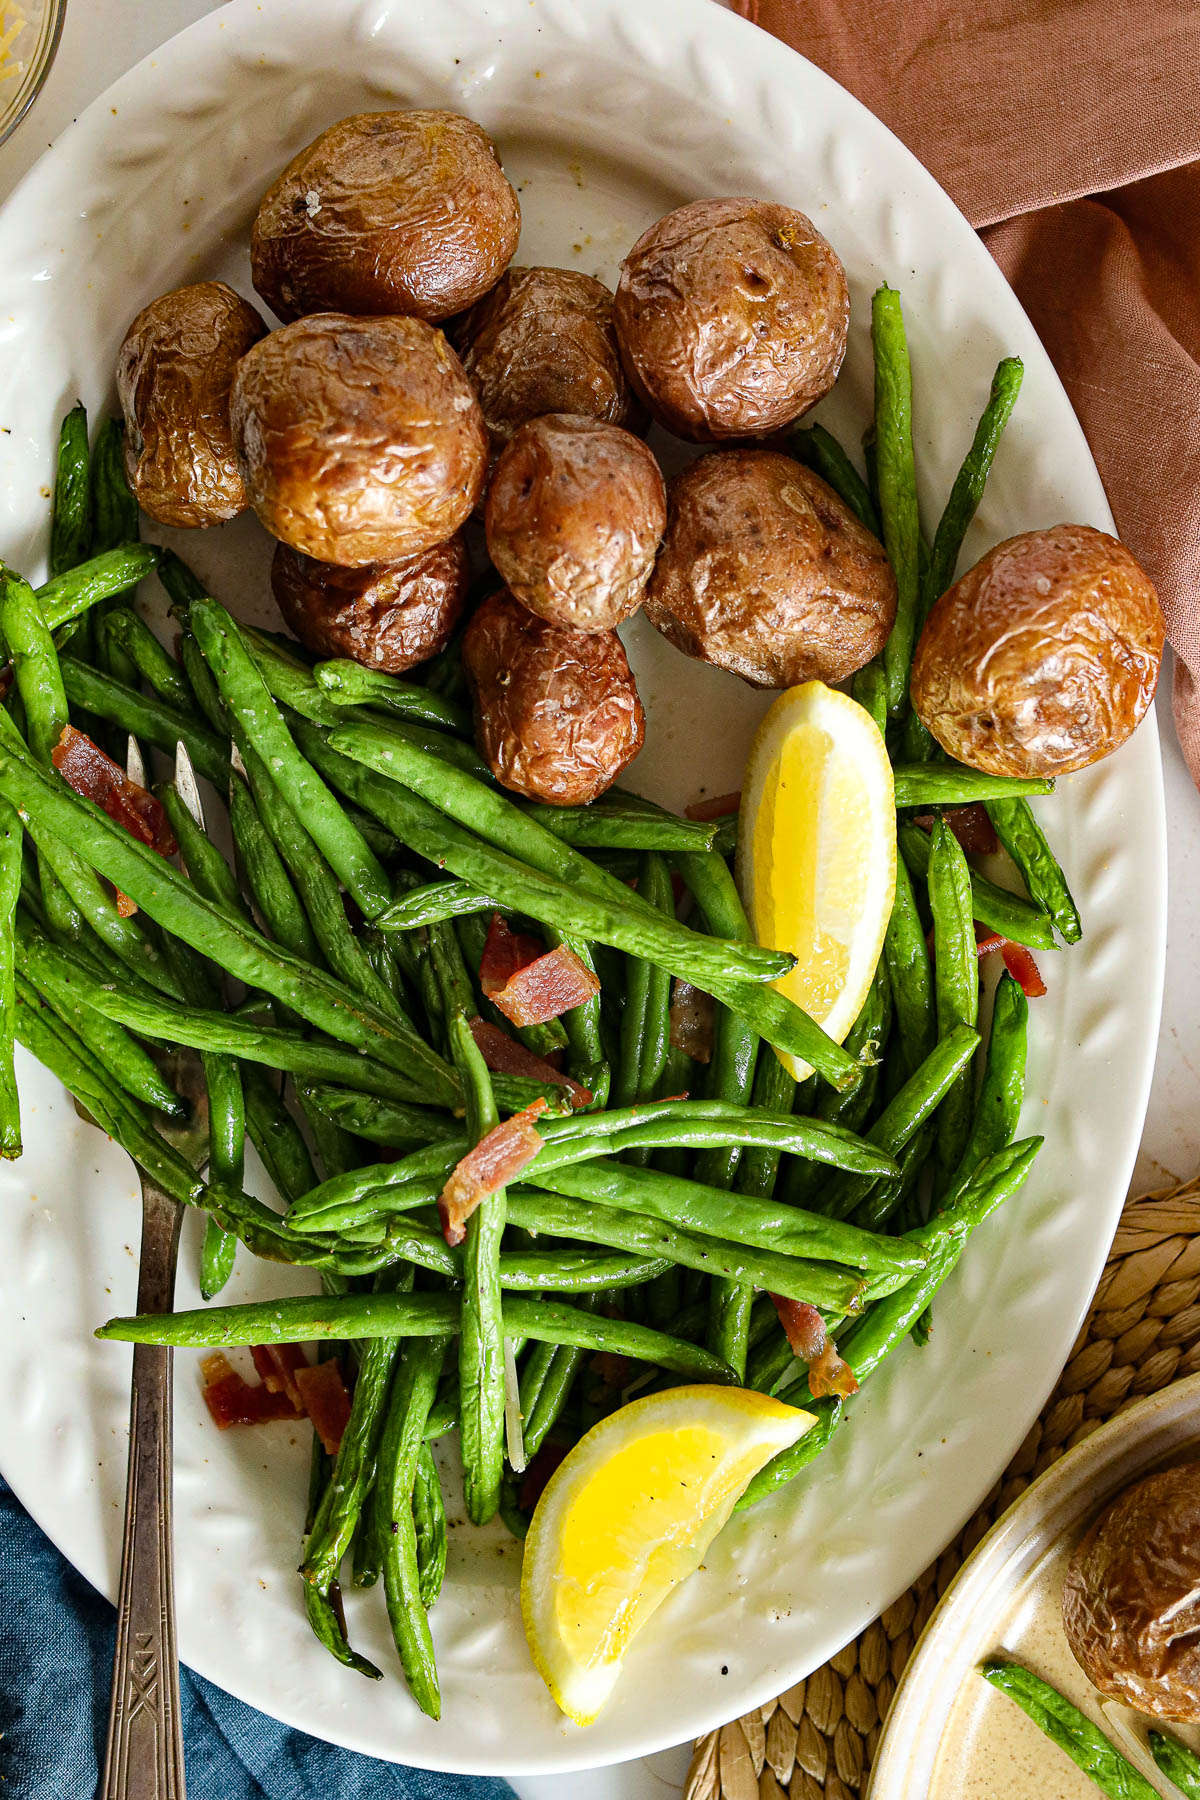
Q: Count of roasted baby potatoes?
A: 11